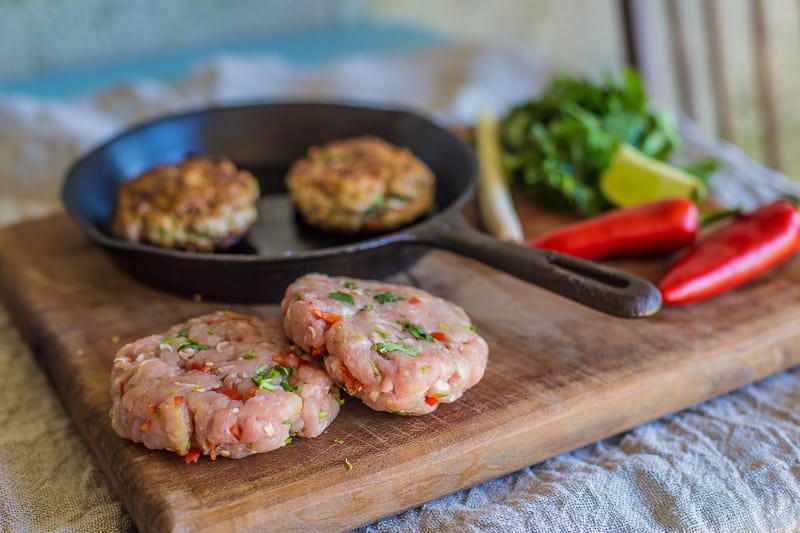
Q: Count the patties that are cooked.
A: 2